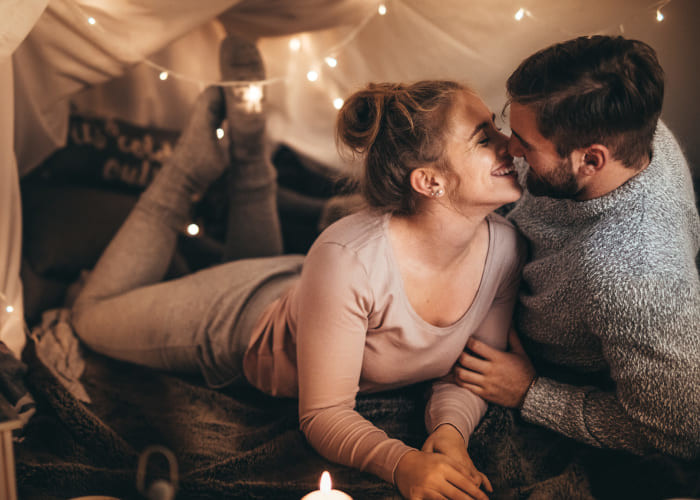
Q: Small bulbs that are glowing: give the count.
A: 13